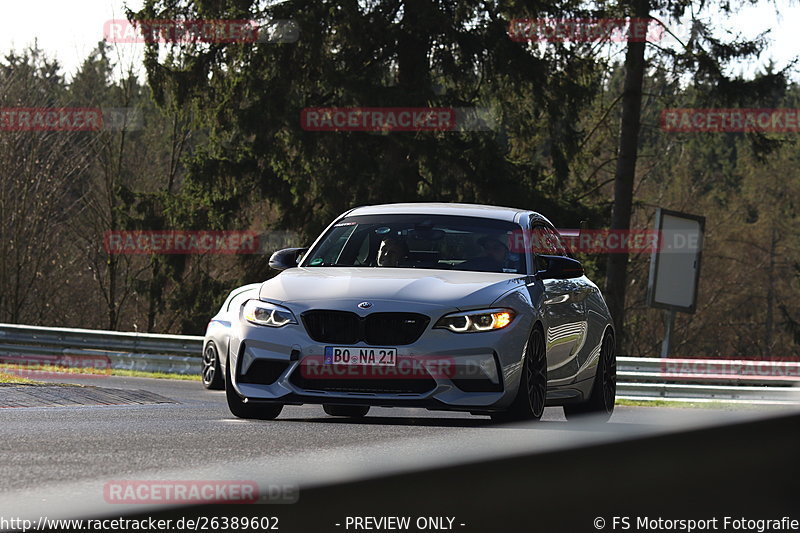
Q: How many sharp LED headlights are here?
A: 2